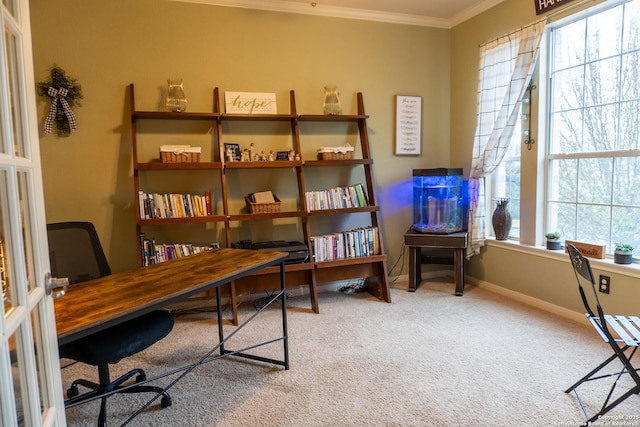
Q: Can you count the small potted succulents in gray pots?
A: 2